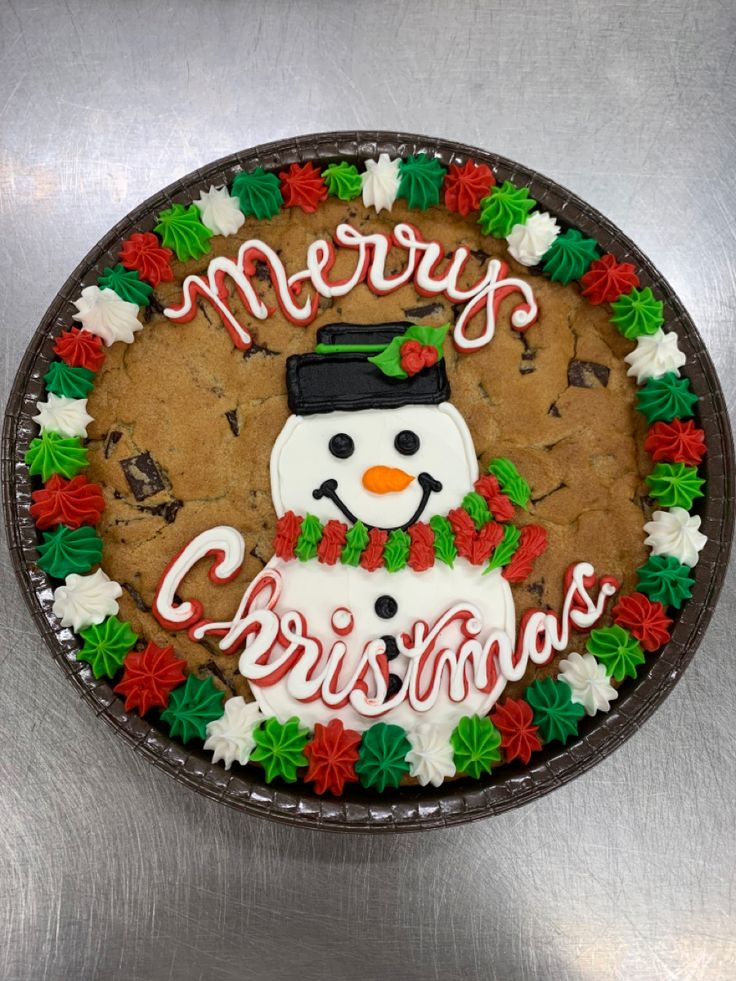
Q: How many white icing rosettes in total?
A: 11